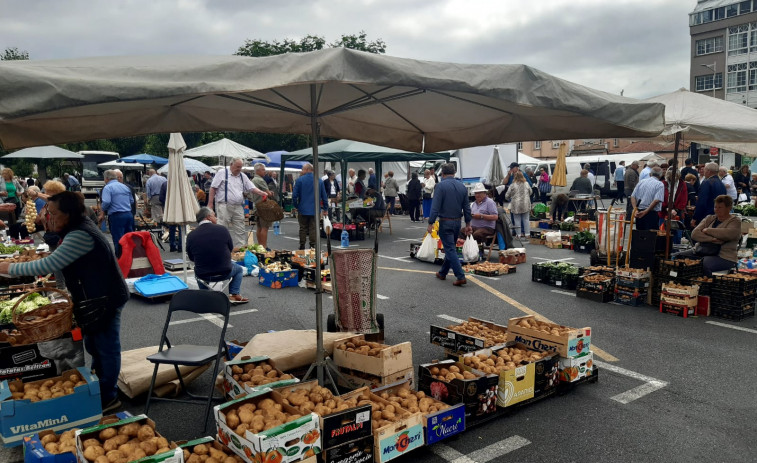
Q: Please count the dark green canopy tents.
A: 1